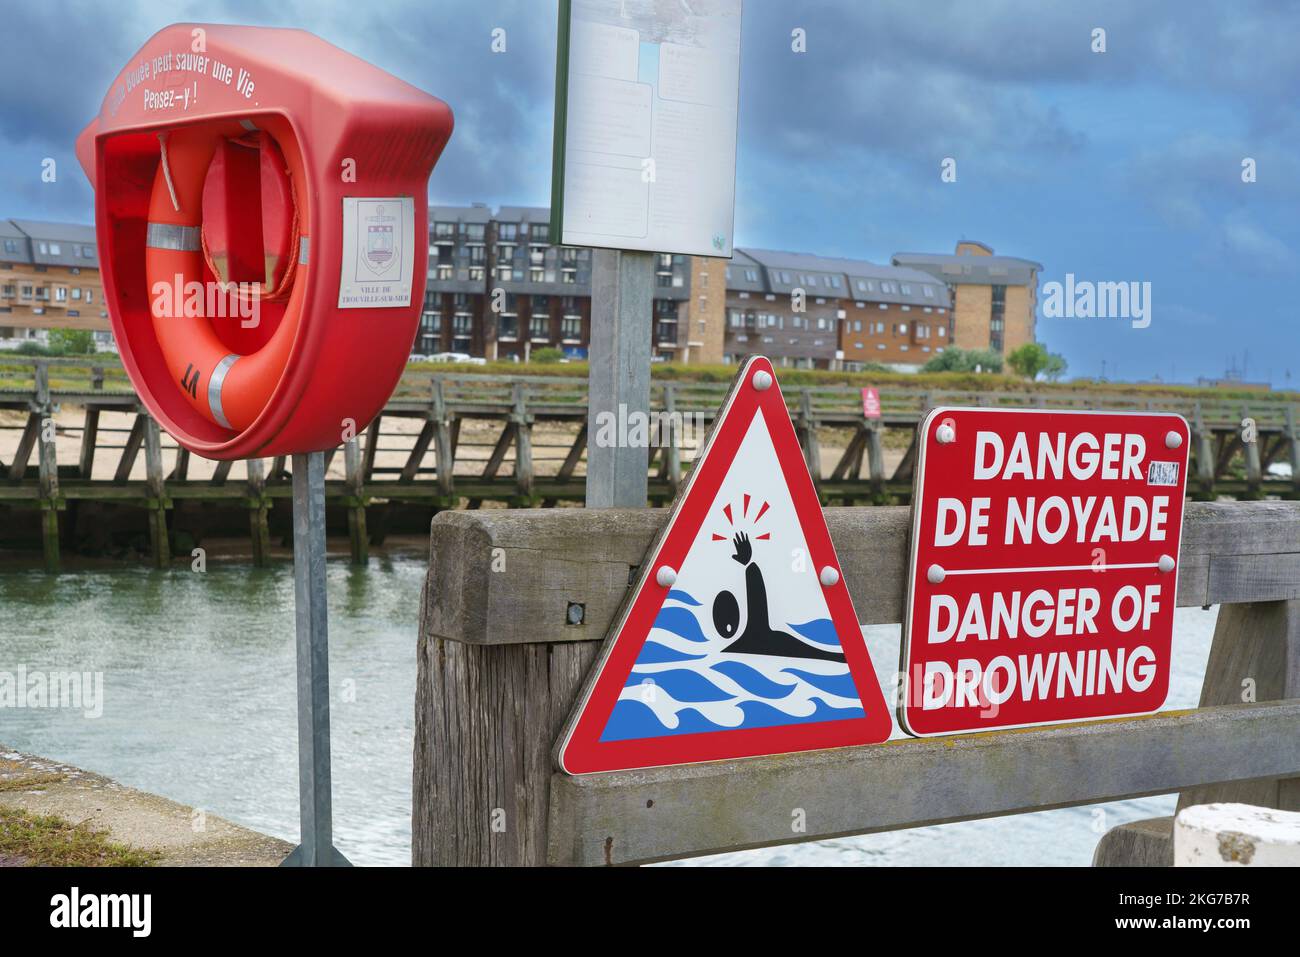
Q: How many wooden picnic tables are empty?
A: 0